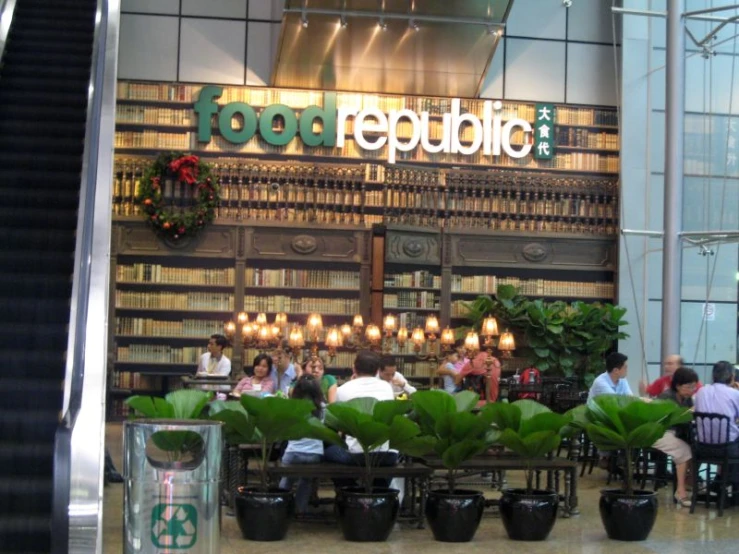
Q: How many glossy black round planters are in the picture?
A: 5